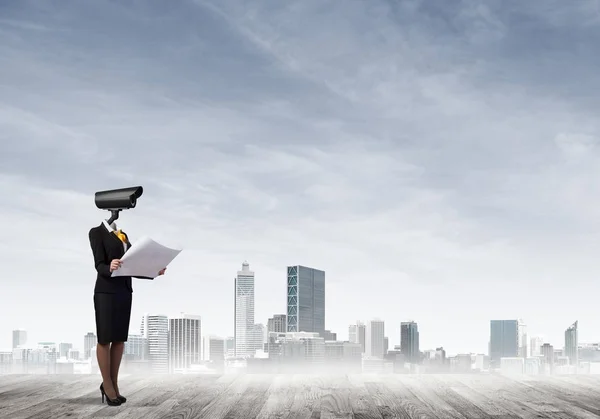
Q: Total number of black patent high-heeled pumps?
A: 2